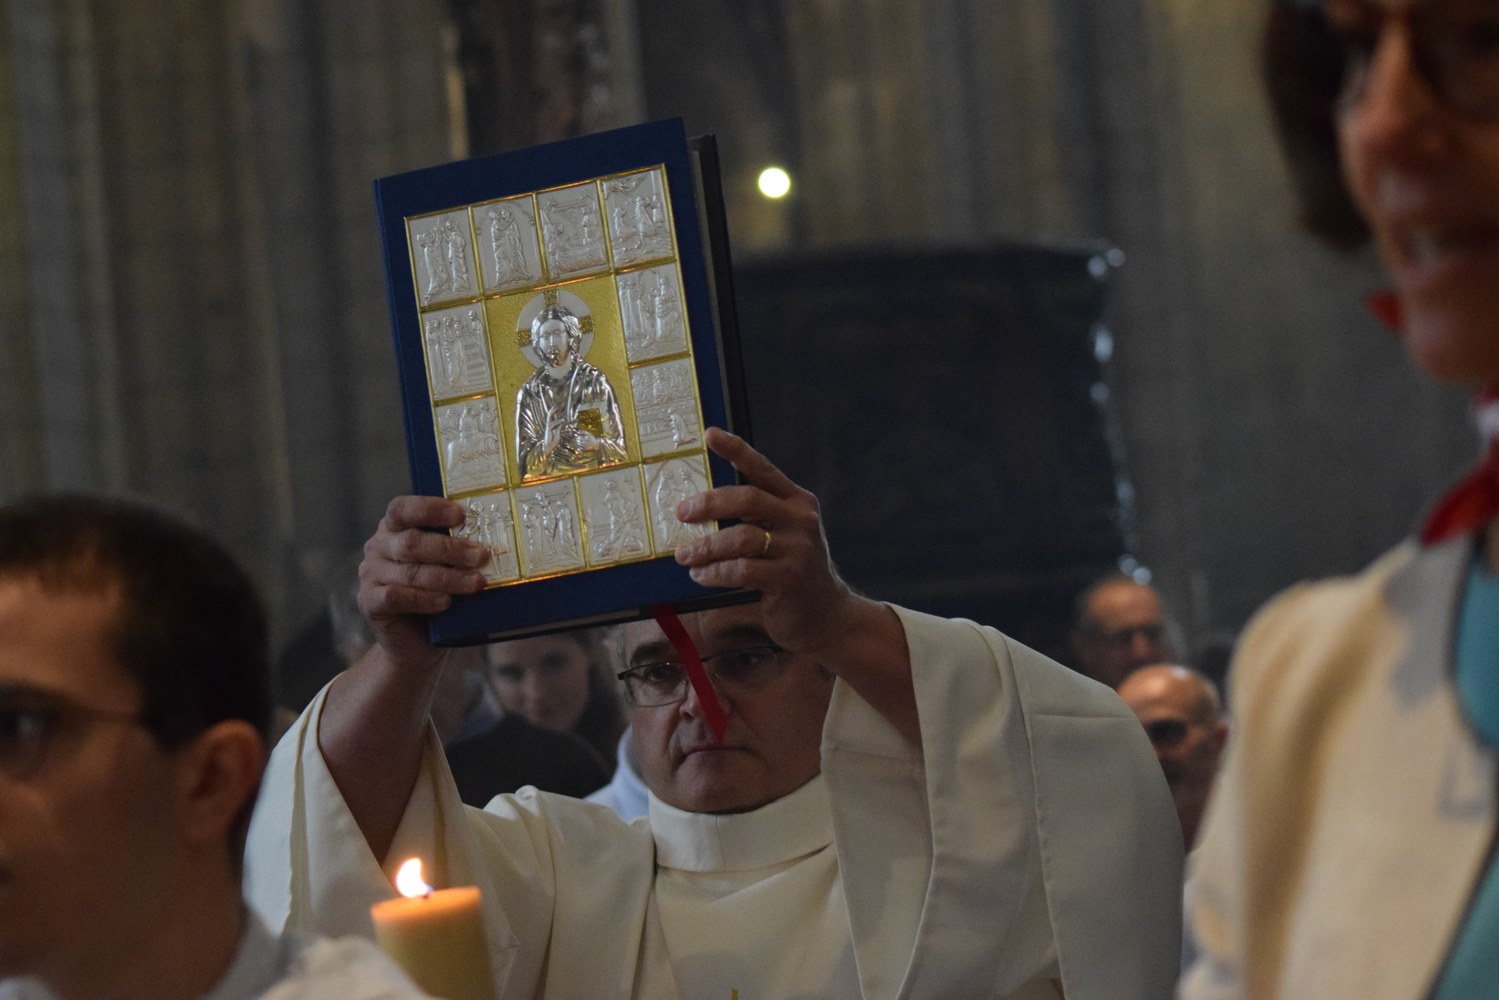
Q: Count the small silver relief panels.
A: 12